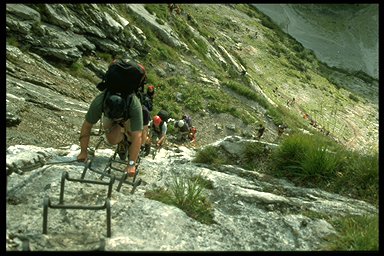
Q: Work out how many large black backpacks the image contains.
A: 1